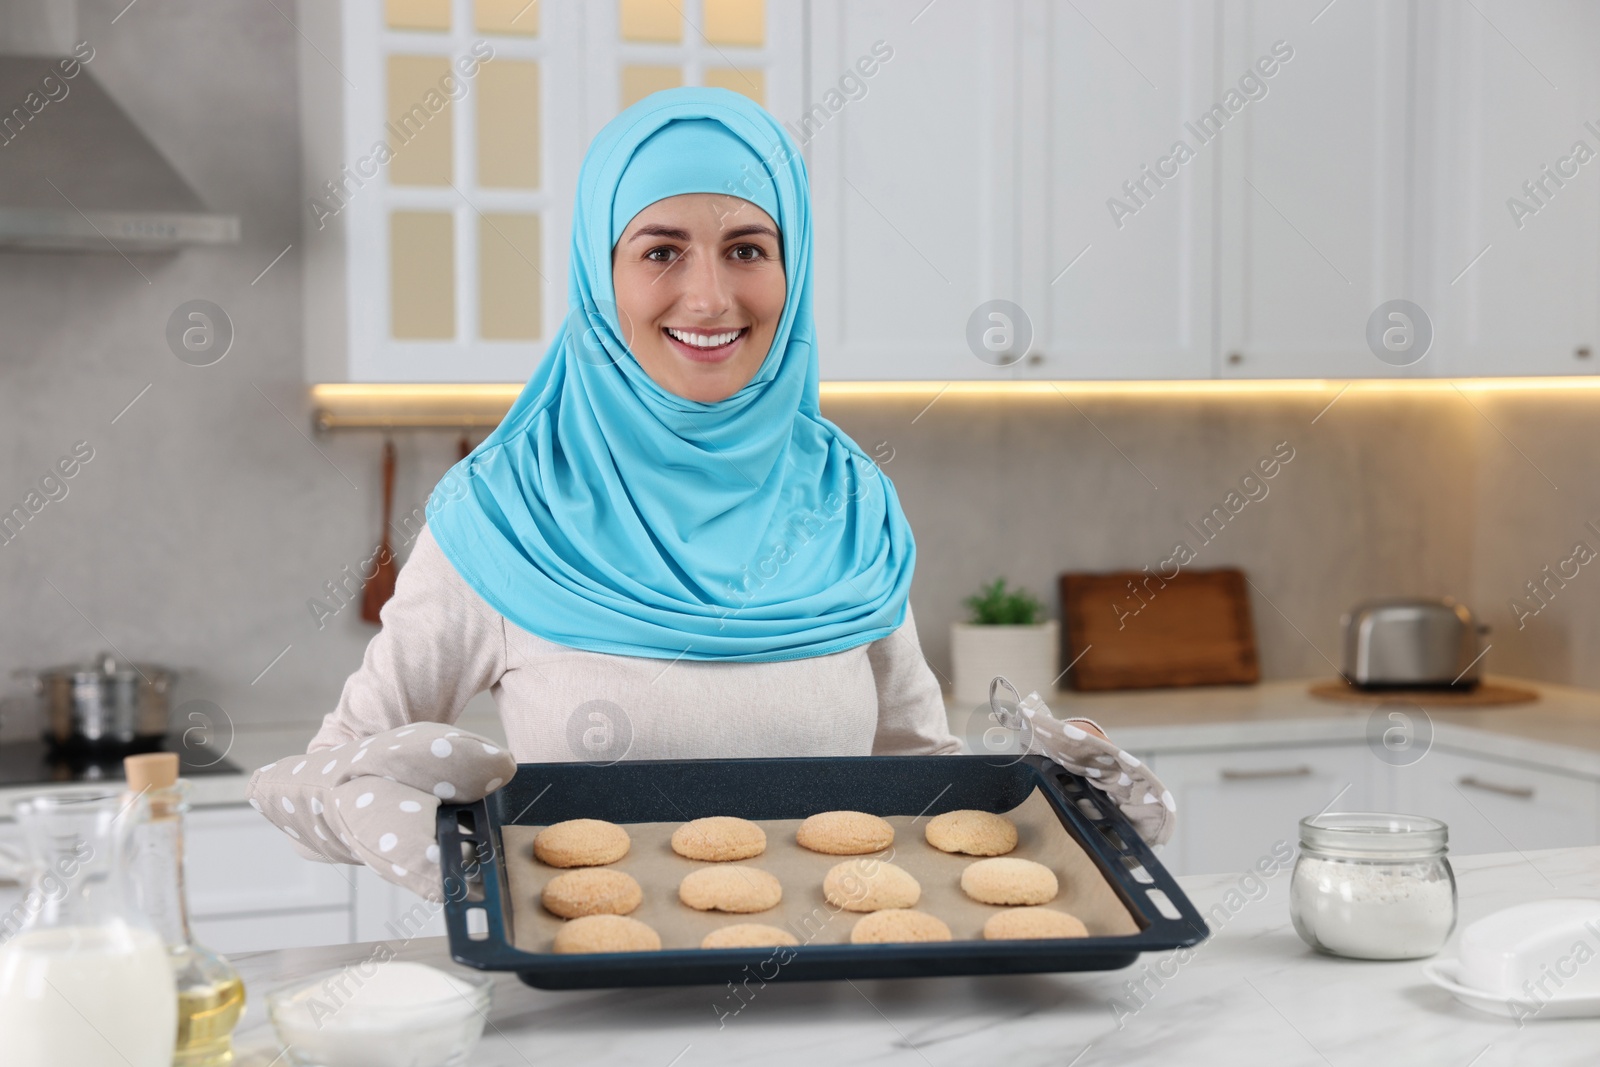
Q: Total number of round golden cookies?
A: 12